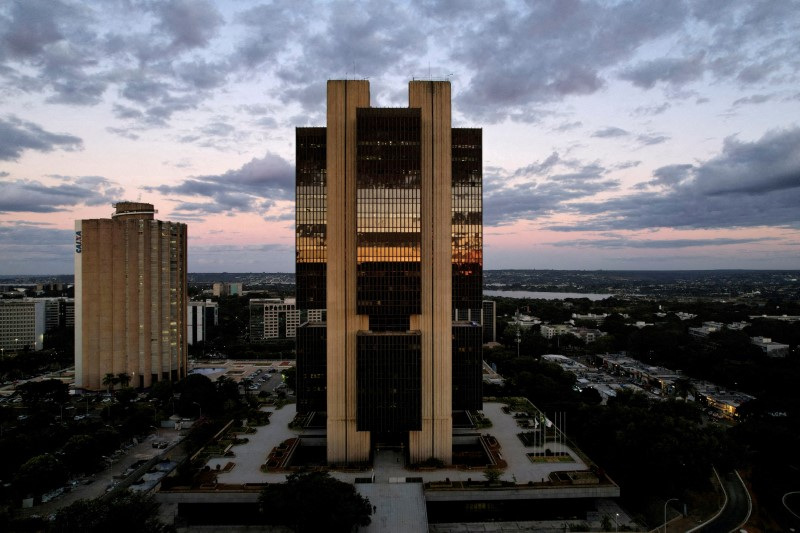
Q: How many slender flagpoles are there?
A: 6